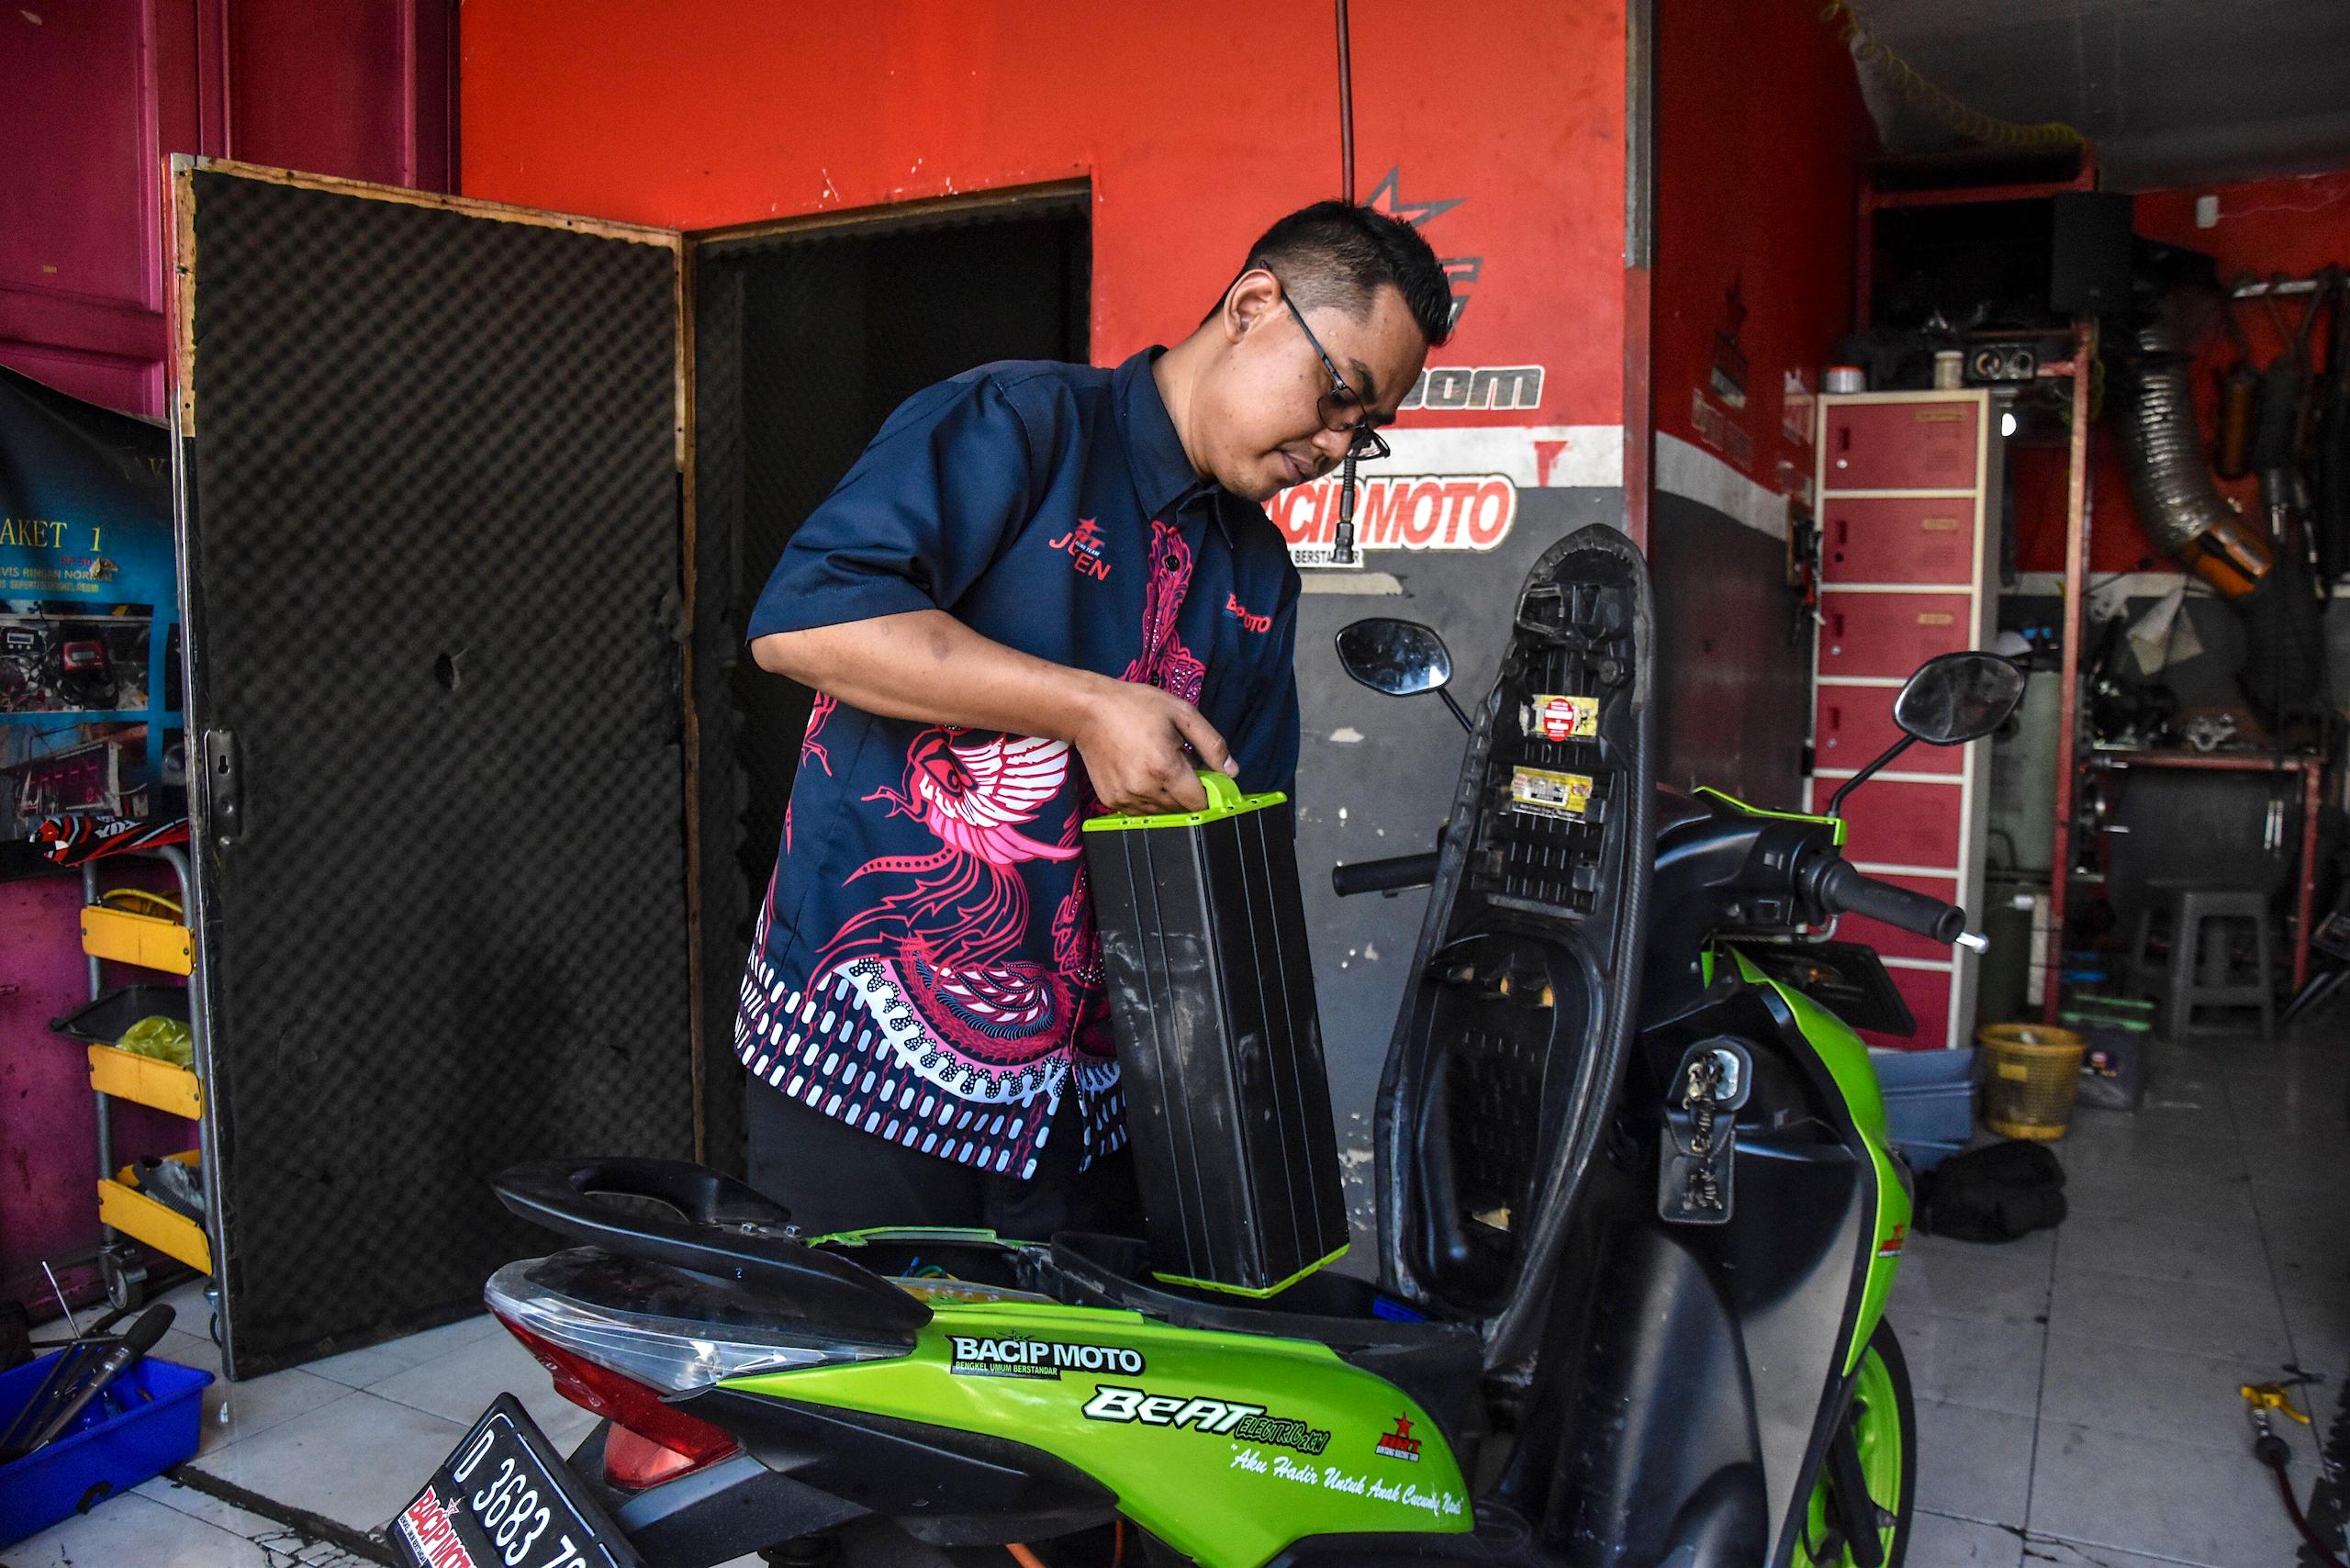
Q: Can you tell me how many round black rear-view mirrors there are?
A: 2